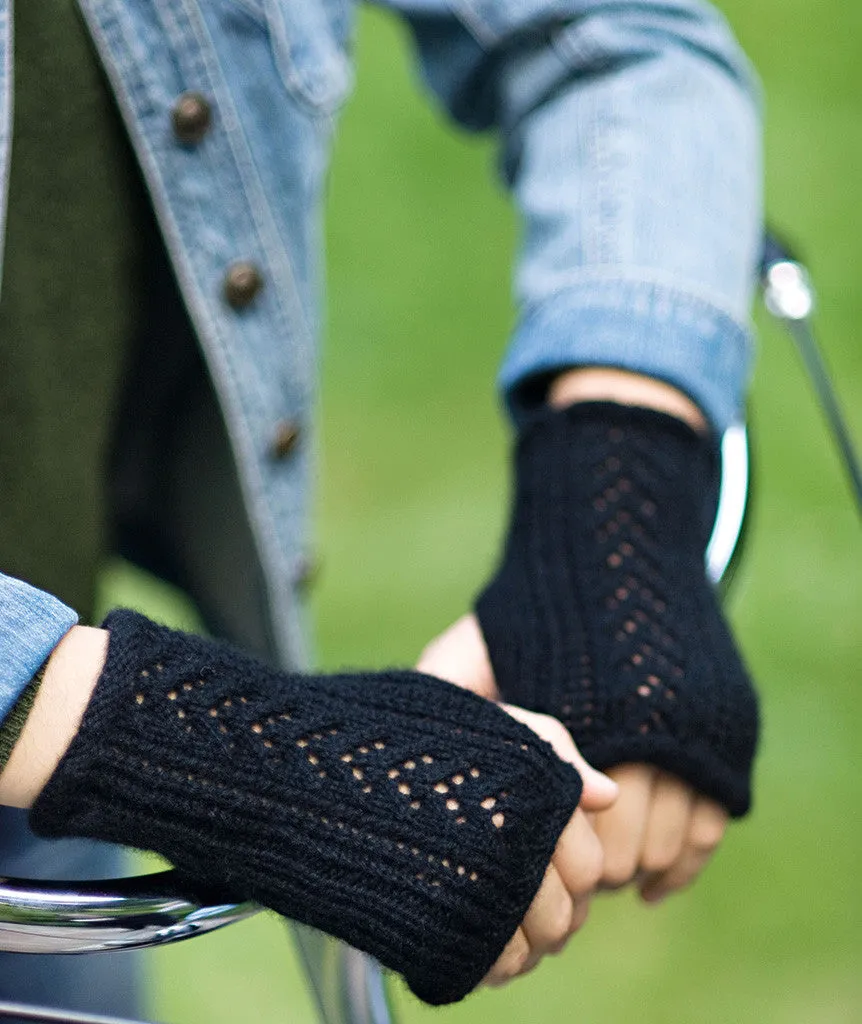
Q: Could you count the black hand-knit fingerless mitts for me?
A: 2